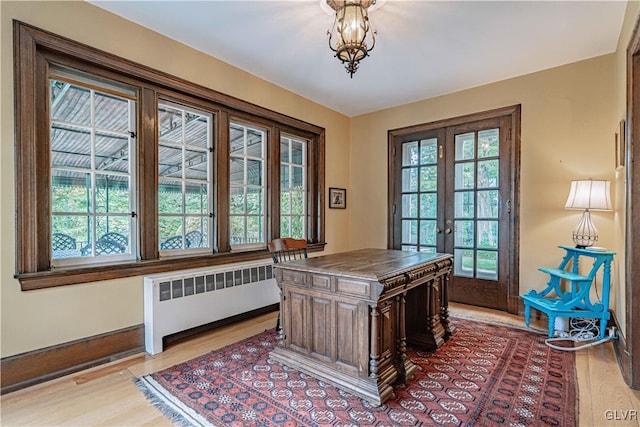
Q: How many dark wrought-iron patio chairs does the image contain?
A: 5